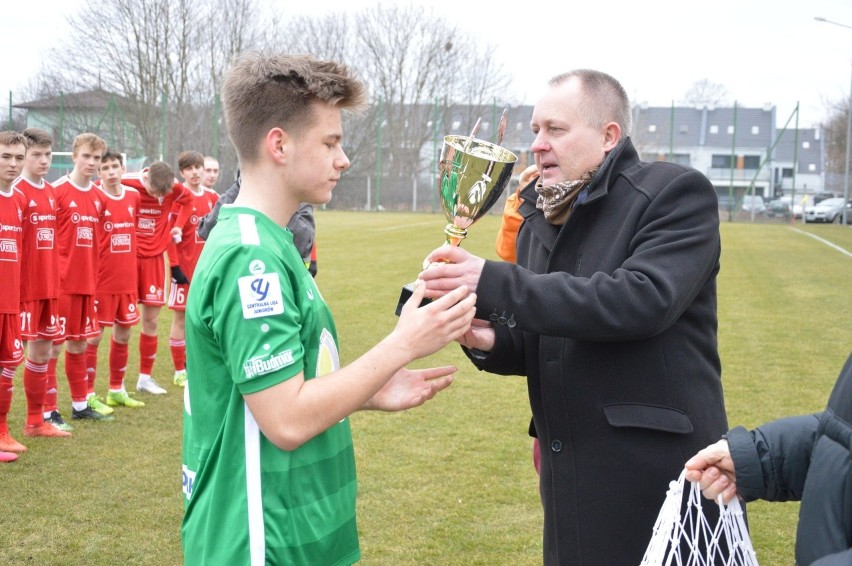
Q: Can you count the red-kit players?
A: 7